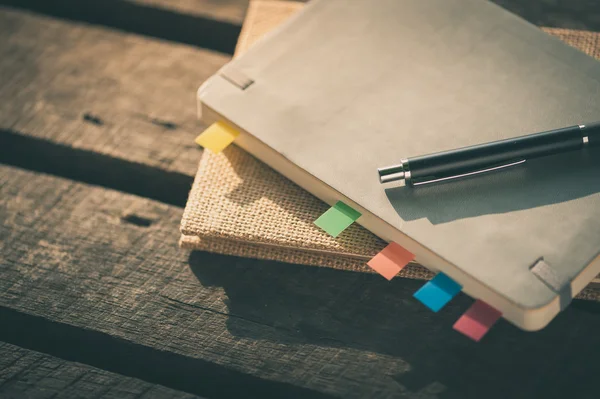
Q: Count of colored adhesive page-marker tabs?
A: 5